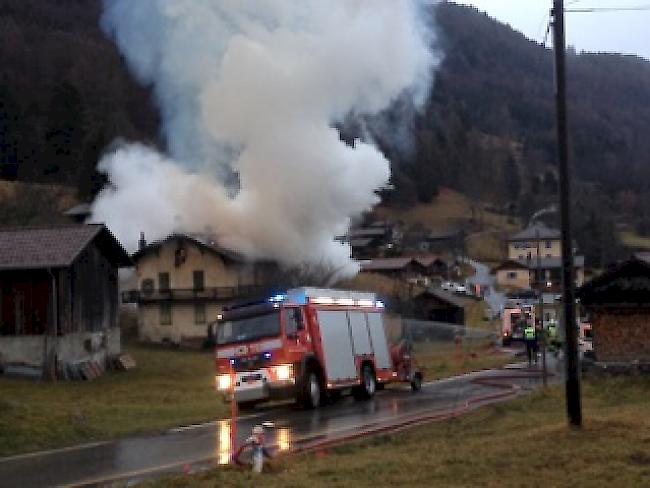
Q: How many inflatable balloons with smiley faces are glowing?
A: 0